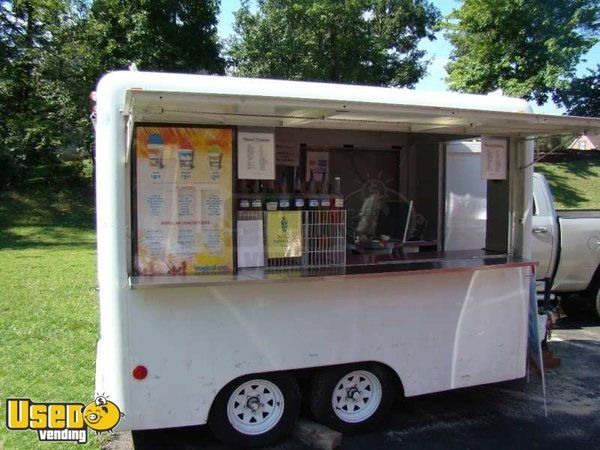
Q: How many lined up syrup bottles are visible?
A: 8